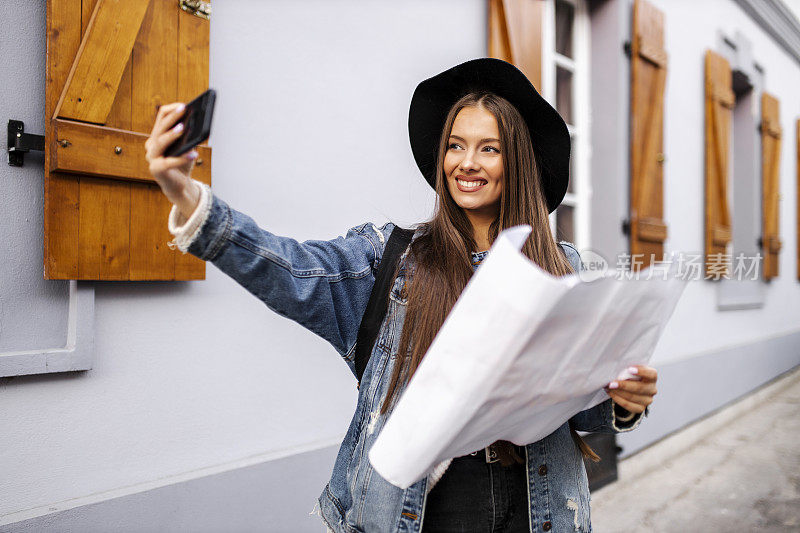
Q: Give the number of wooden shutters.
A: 6